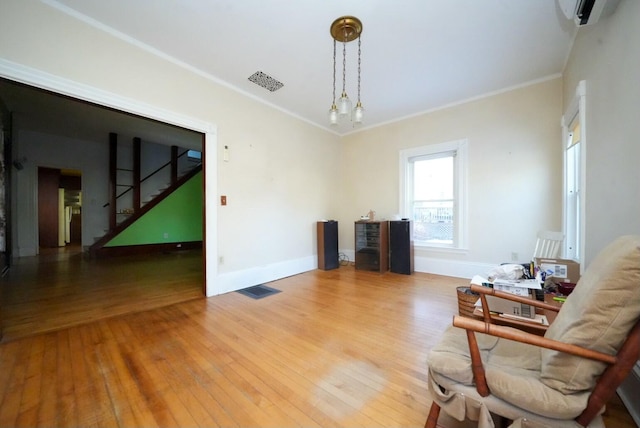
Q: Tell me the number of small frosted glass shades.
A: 3